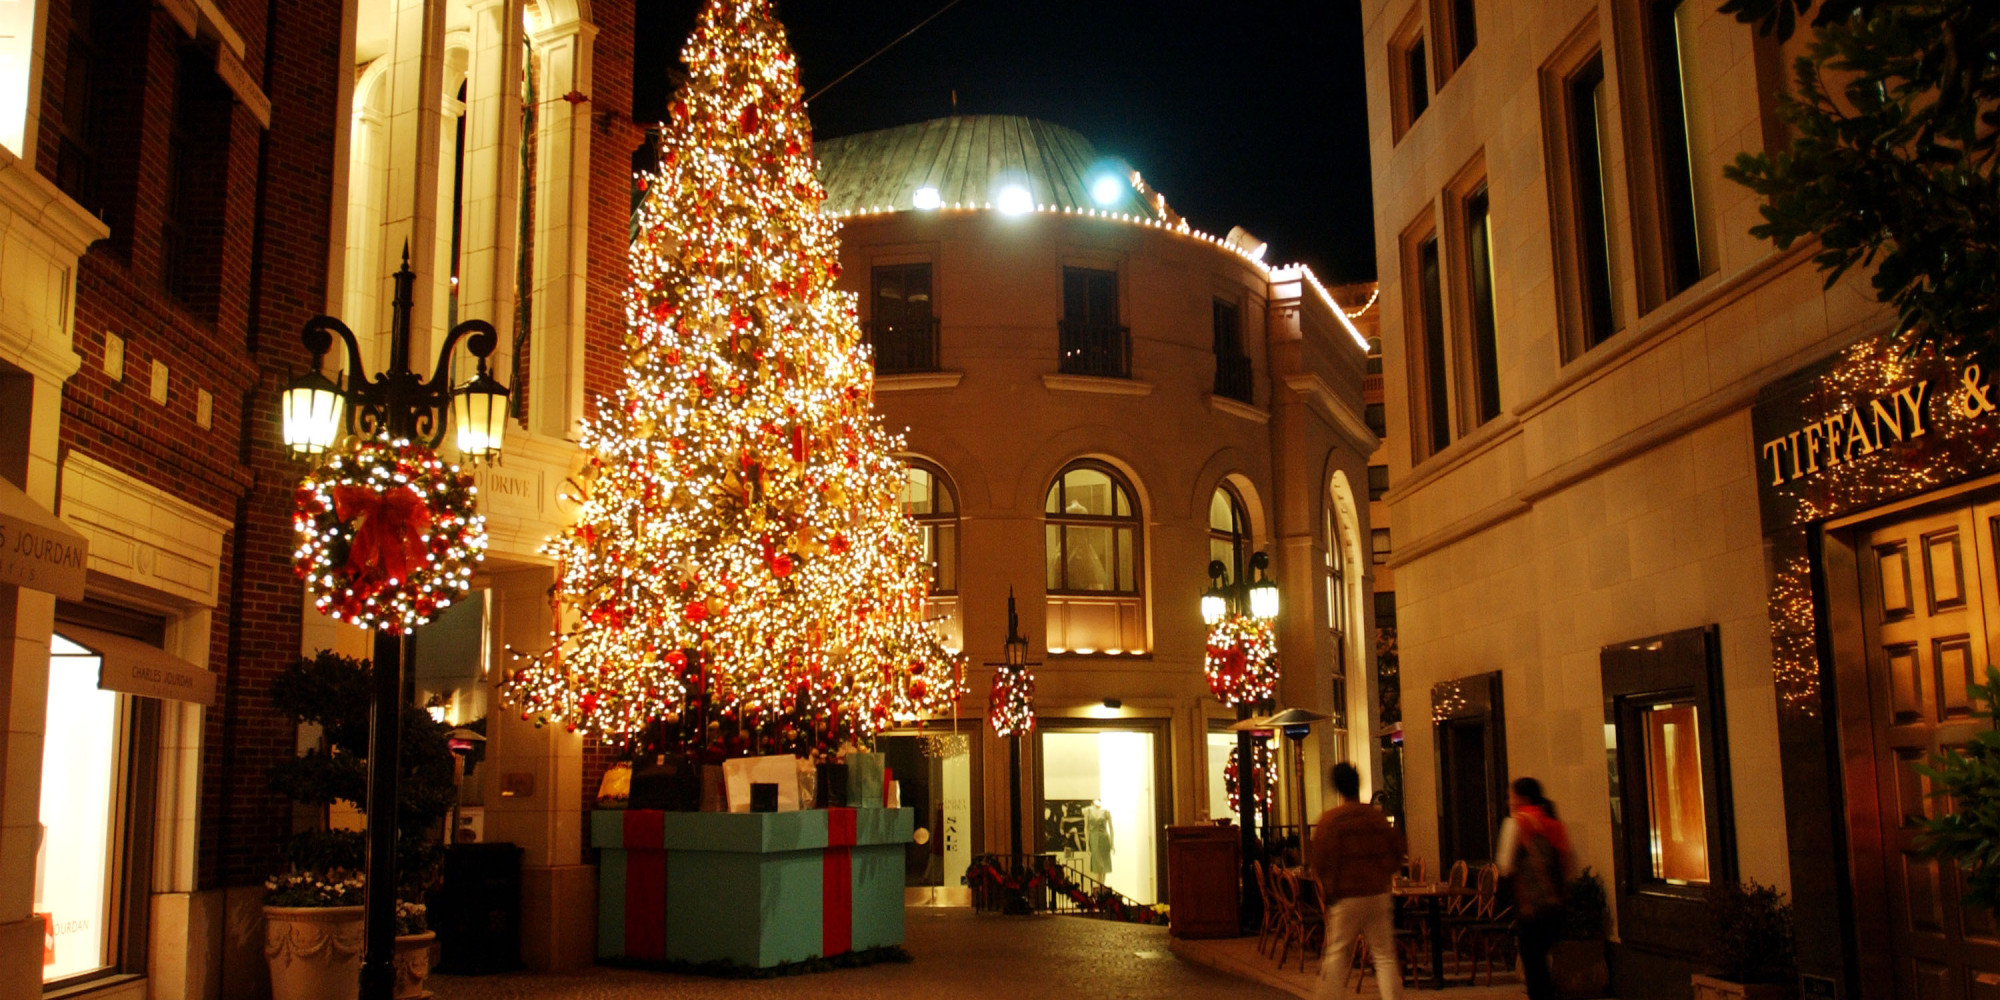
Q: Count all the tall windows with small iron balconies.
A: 3